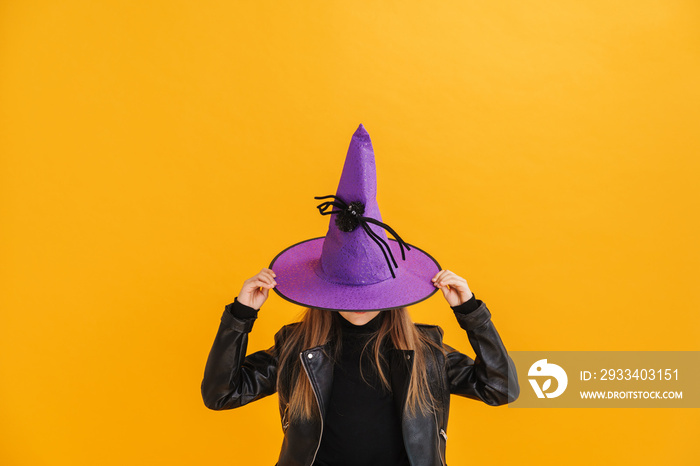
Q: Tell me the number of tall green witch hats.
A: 0